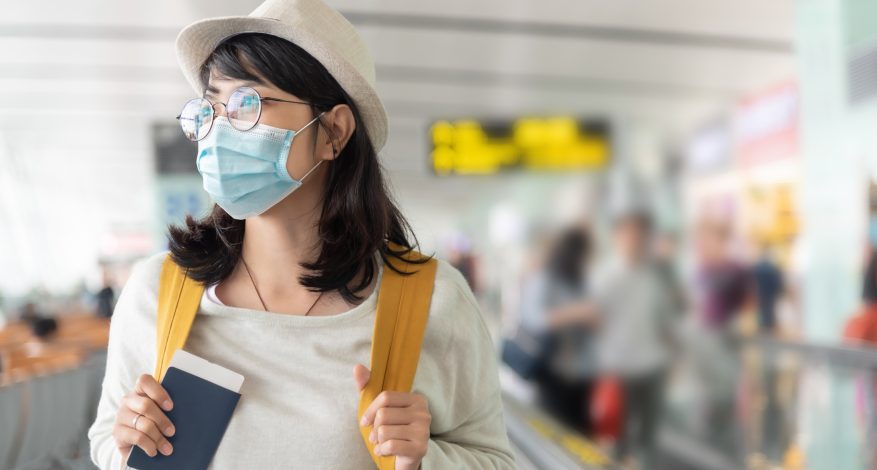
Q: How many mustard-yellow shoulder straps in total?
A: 2